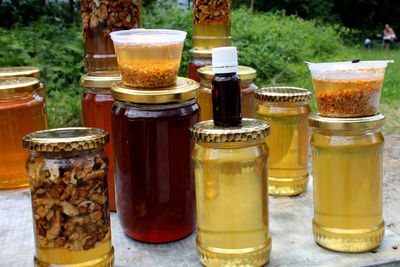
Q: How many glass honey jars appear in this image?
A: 12